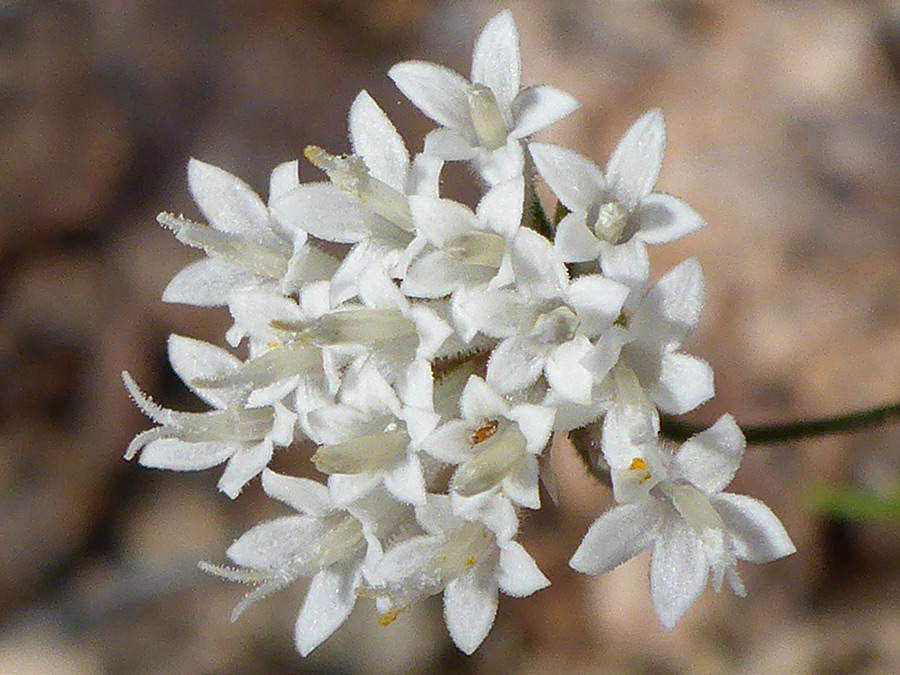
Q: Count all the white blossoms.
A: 15